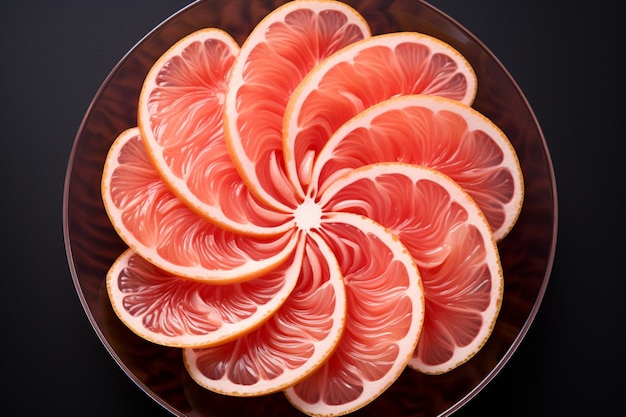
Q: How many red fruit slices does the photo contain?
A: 9